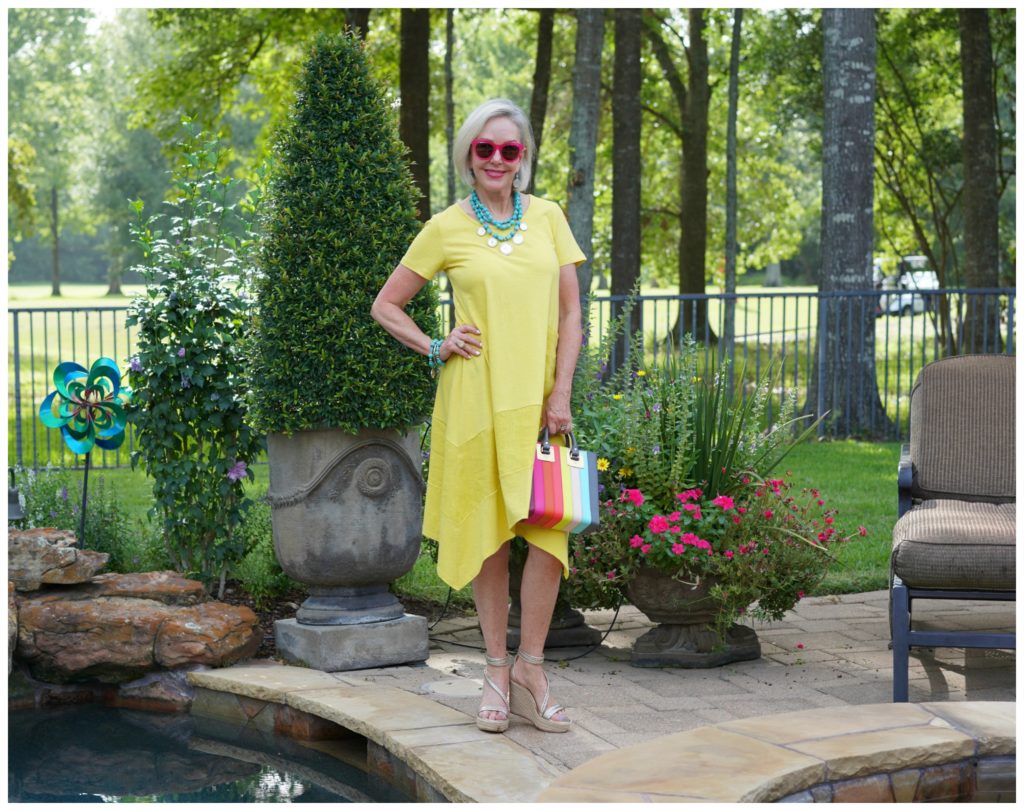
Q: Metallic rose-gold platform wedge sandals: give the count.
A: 2